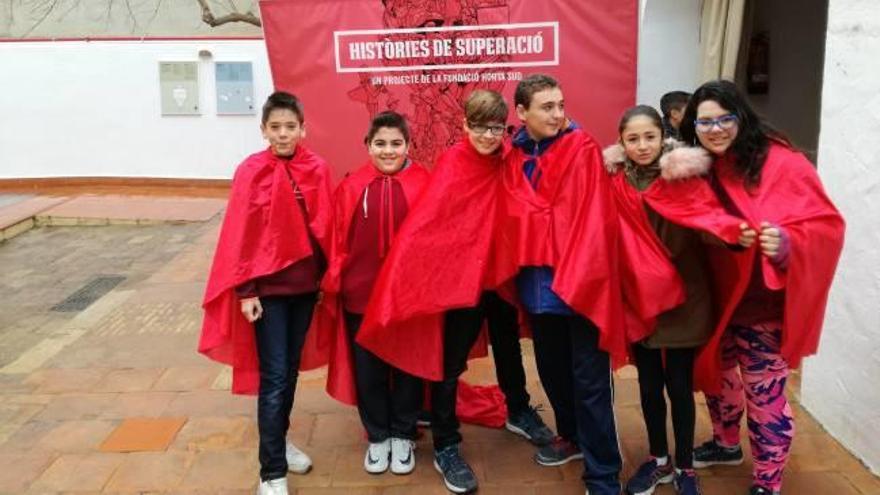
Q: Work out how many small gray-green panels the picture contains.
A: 1